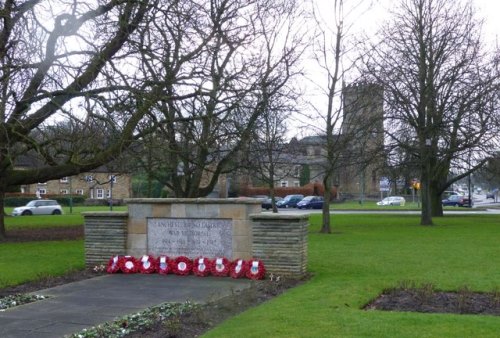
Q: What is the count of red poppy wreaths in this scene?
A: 9